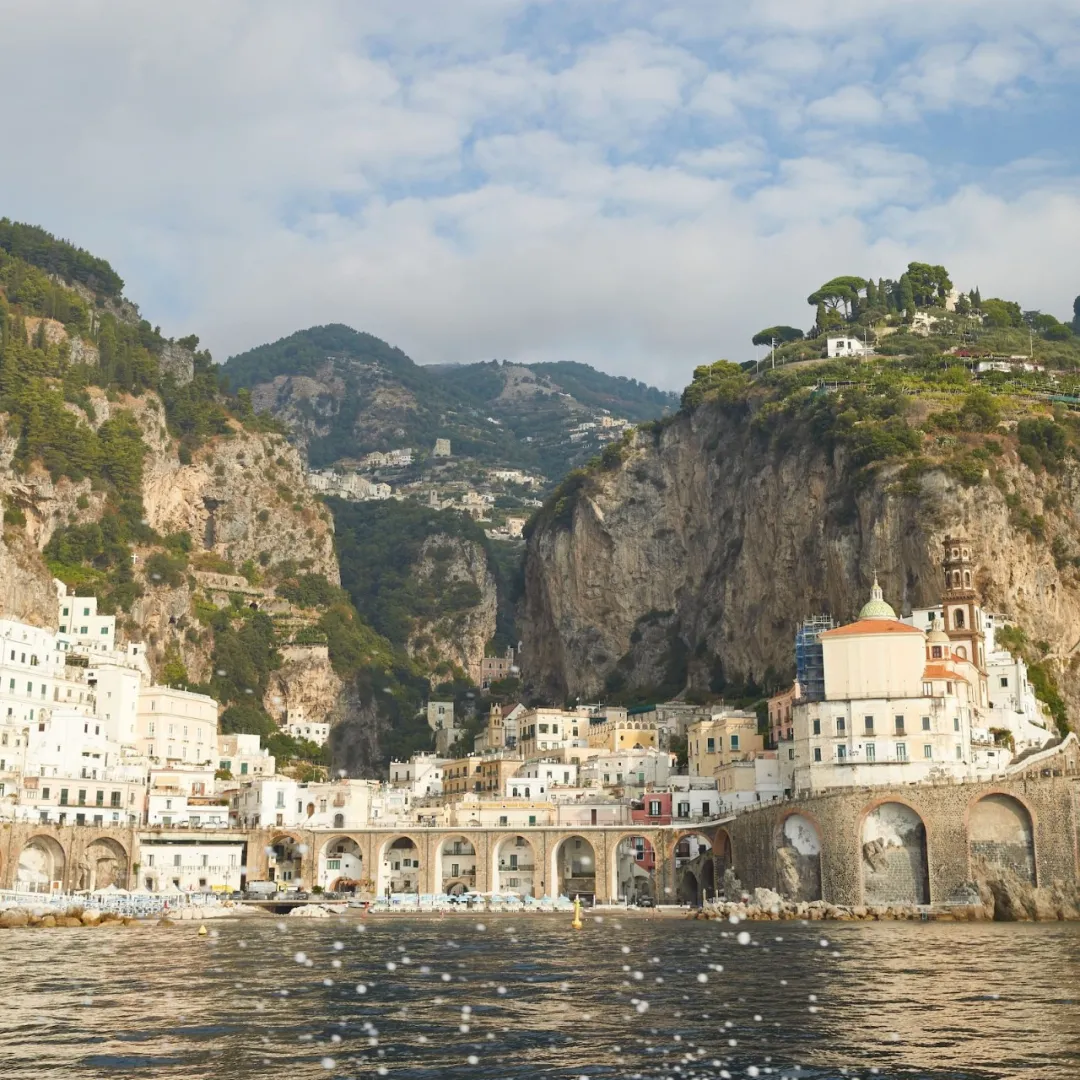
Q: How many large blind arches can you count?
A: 3